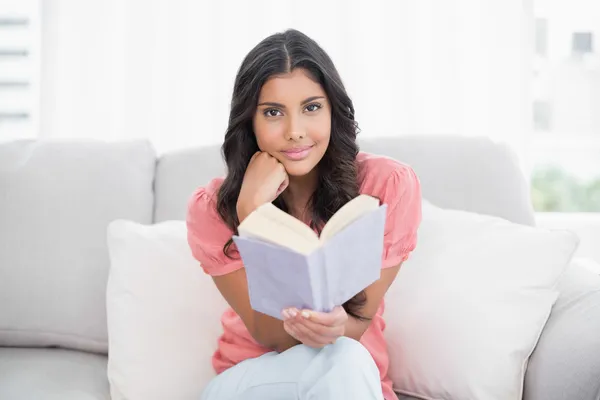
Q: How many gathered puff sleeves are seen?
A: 2